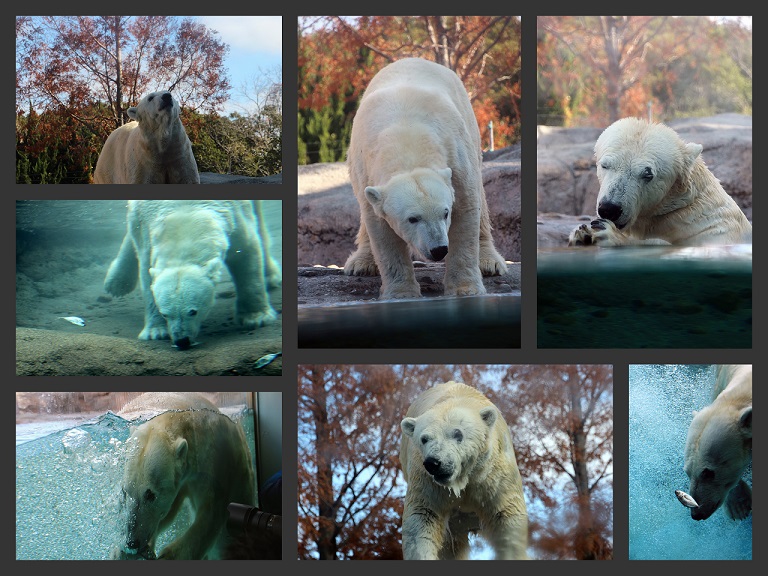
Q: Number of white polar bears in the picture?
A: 7